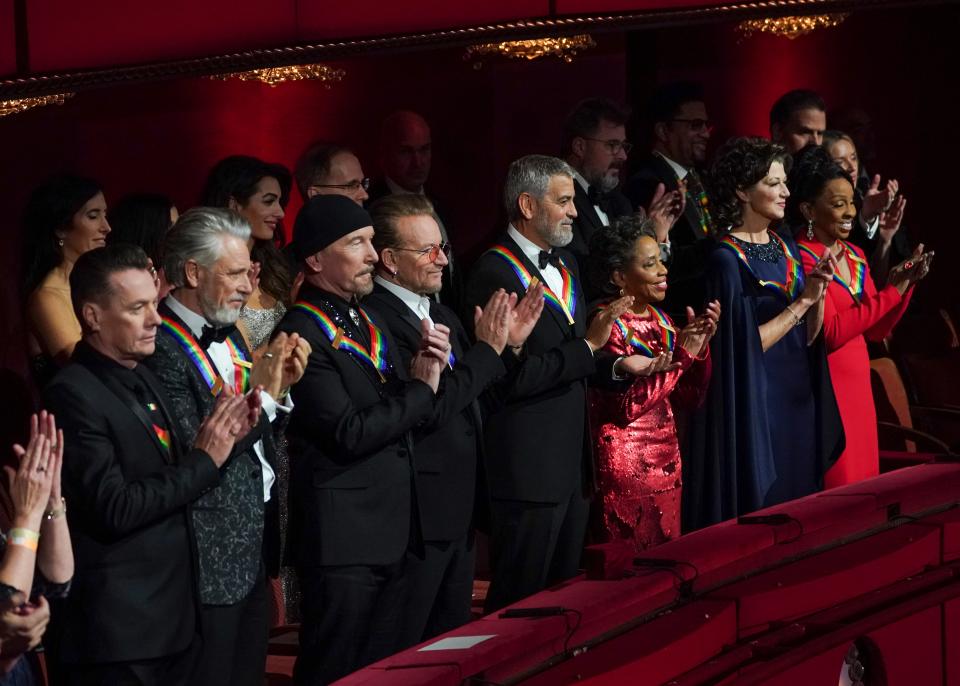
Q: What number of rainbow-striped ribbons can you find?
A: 8